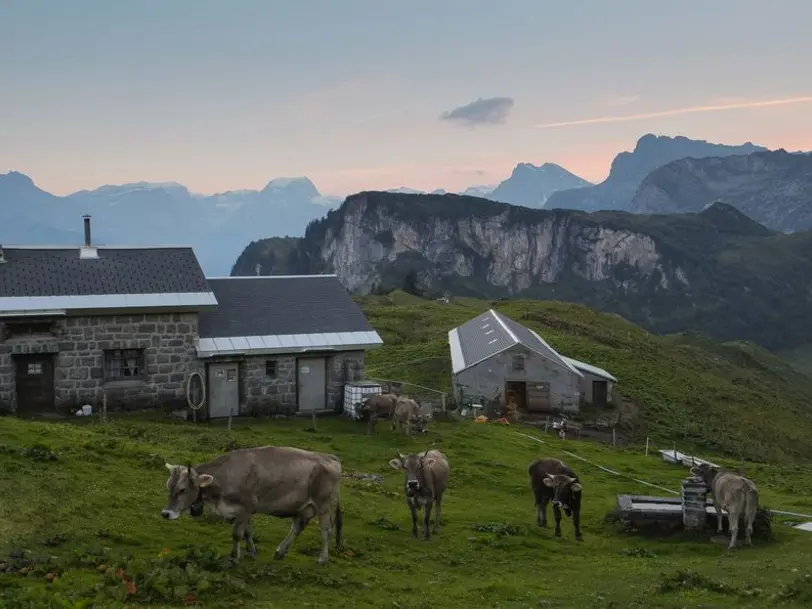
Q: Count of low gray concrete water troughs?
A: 1